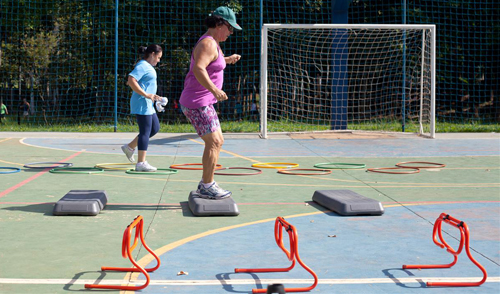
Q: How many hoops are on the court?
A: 12